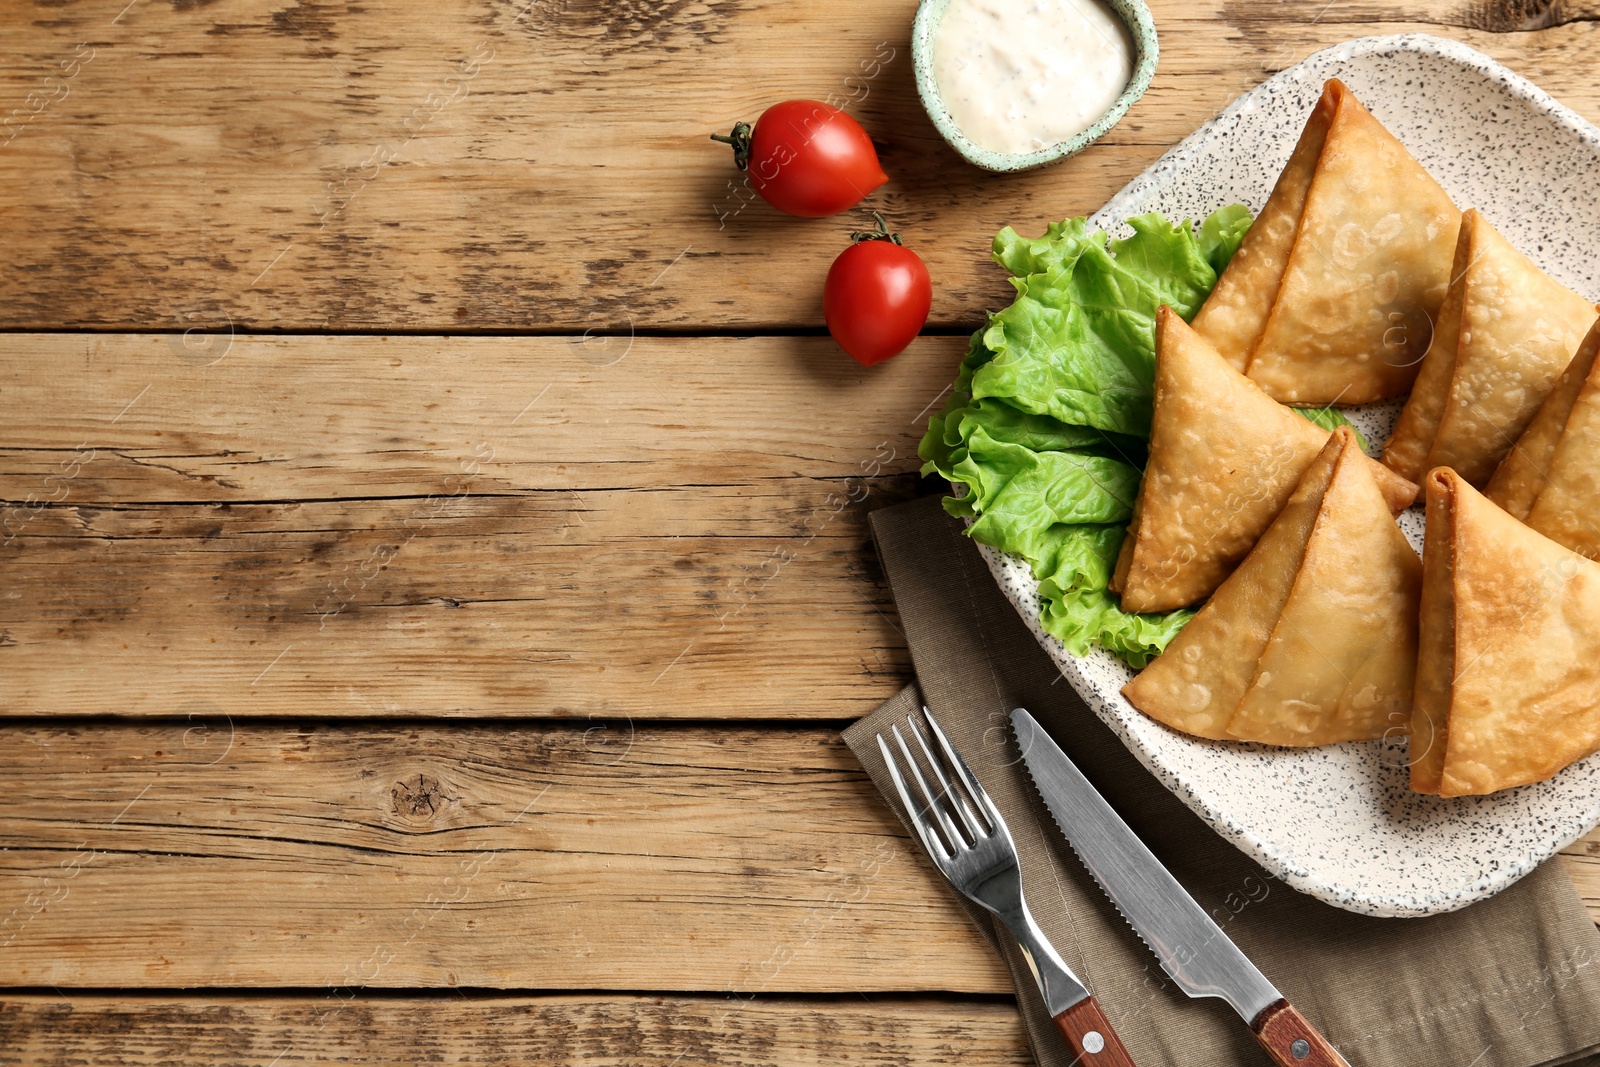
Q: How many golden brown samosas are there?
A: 6